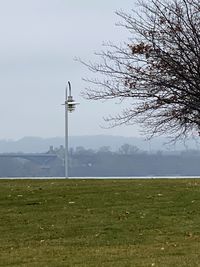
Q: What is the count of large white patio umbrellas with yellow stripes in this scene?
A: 0